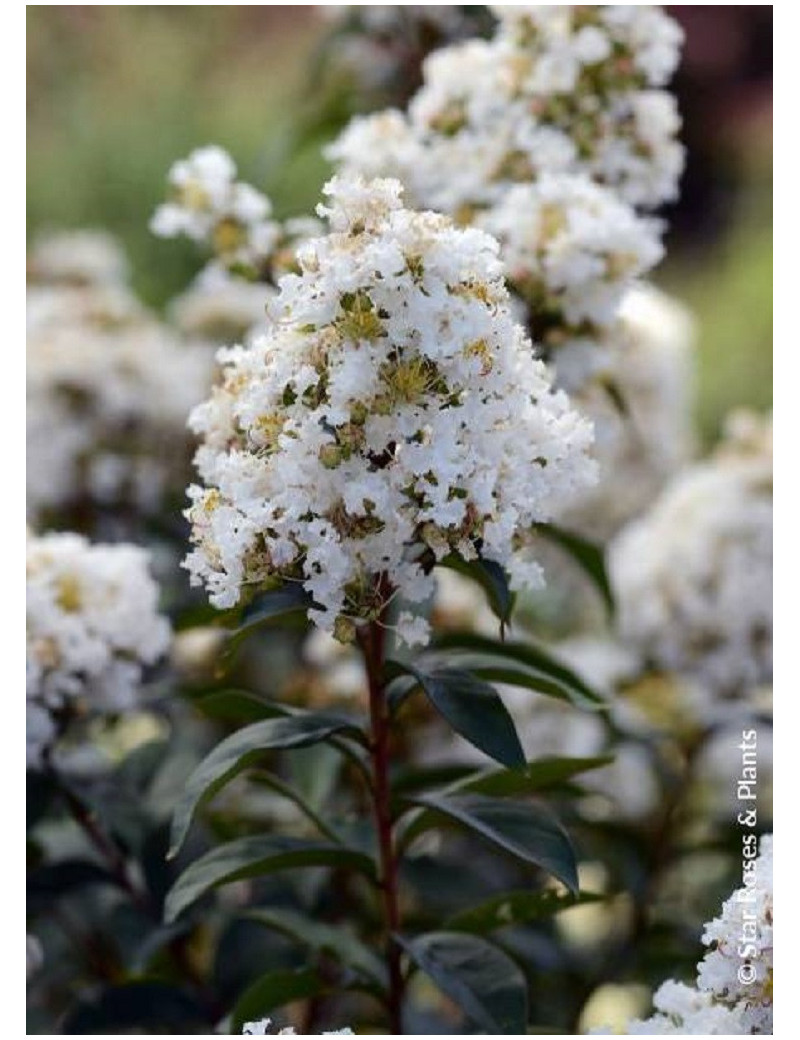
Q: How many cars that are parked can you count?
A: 0